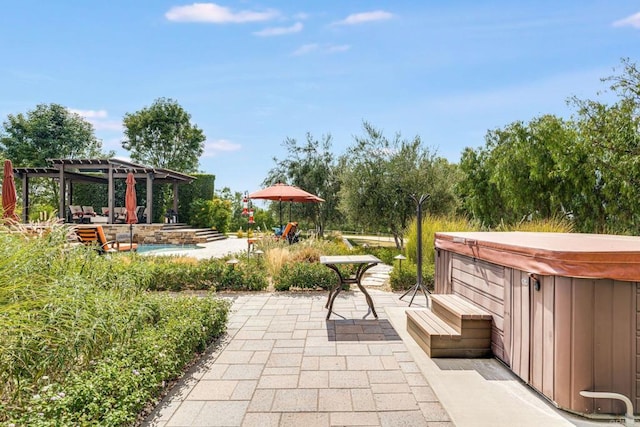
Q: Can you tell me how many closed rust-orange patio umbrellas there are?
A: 2